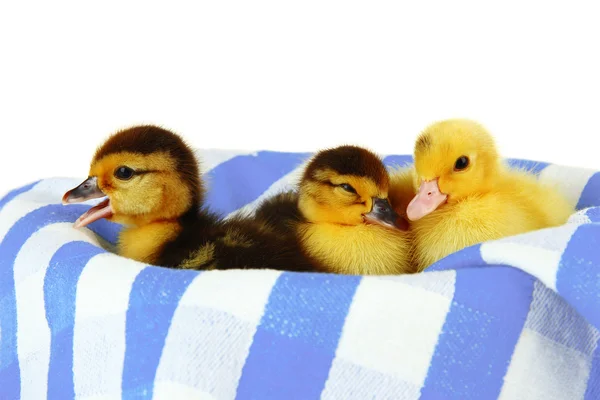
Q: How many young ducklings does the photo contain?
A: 3